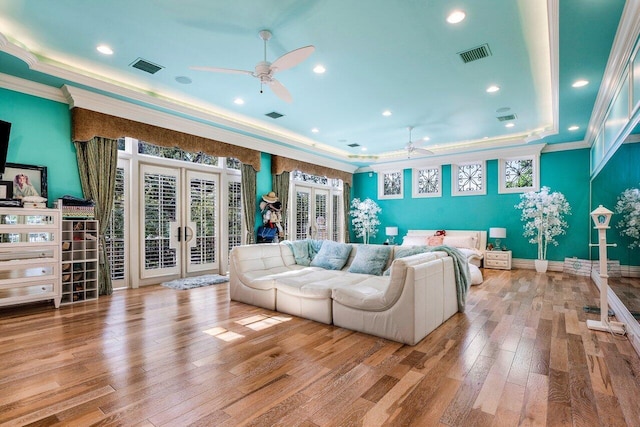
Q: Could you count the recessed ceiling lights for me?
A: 12